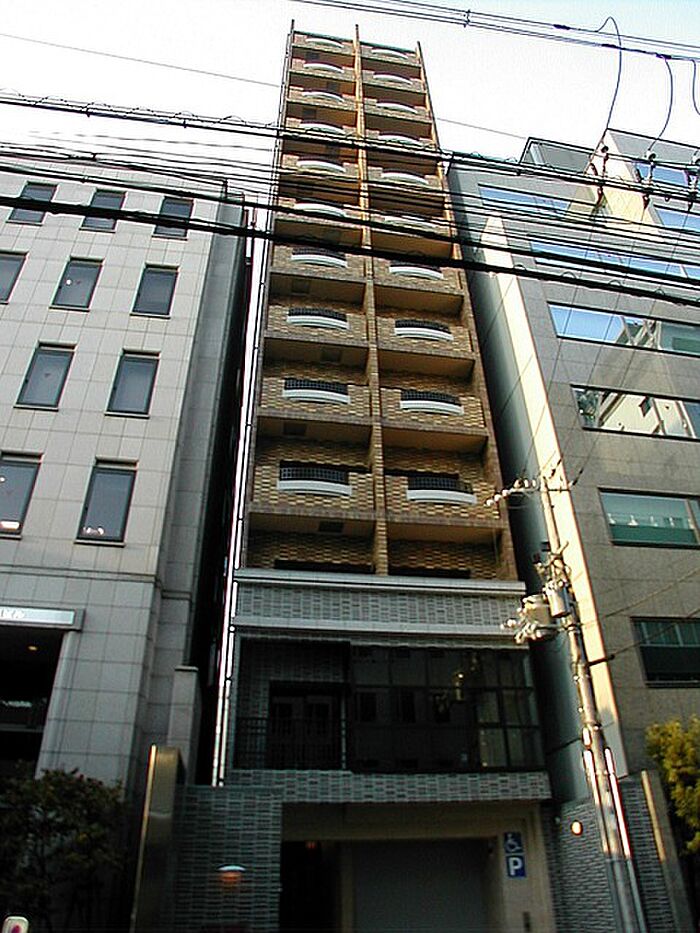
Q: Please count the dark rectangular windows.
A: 10